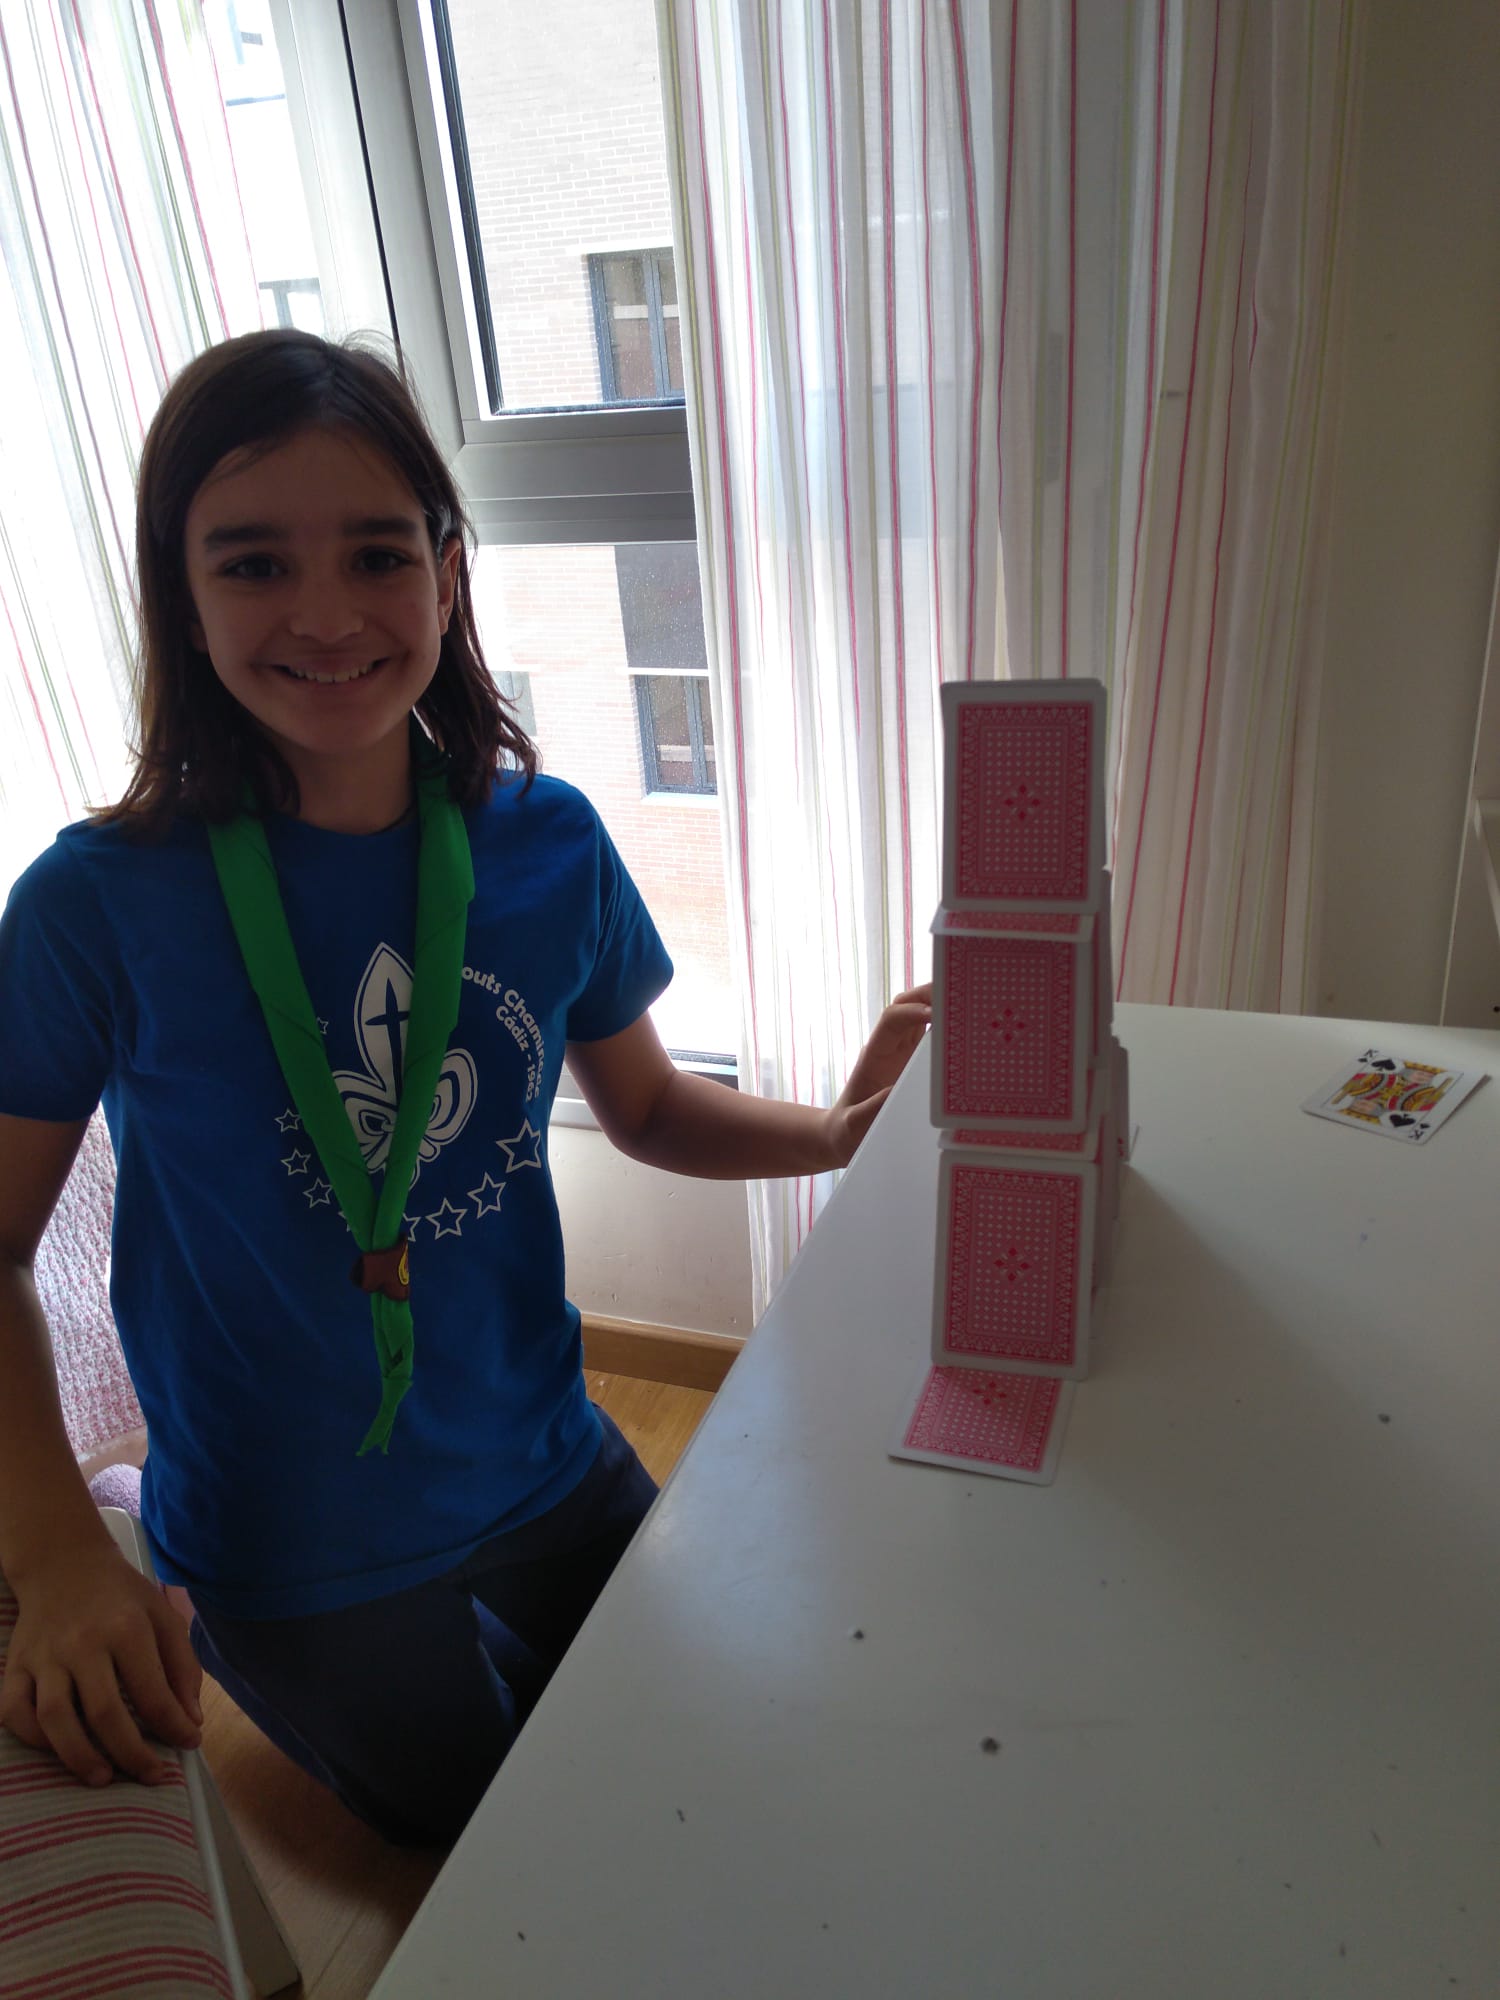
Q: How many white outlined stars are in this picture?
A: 9